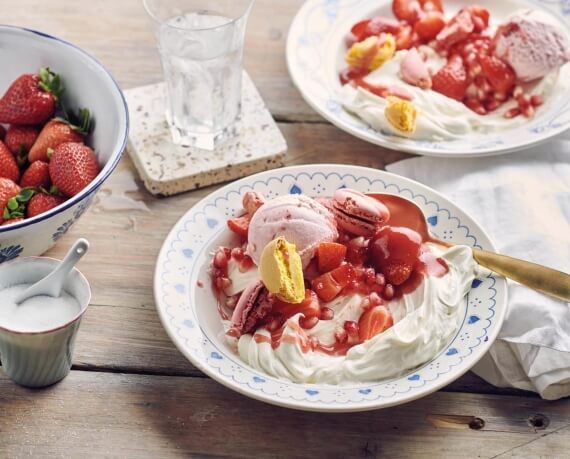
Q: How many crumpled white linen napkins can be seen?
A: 1